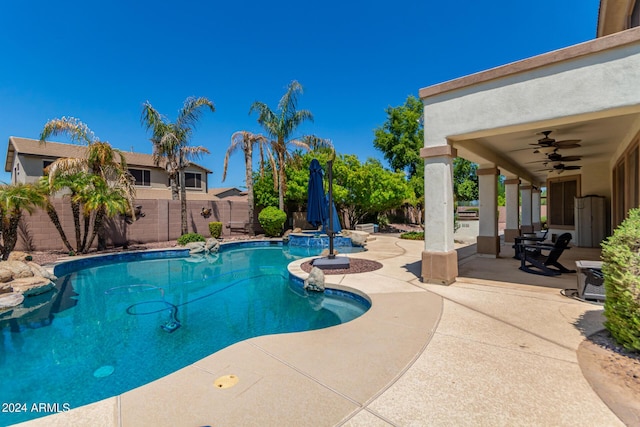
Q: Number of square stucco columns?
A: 5